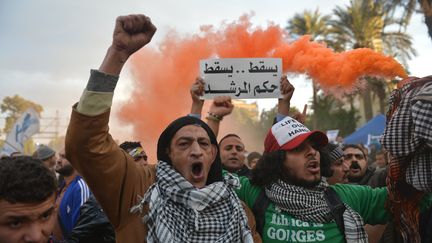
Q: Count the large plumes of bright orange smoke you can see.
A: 1